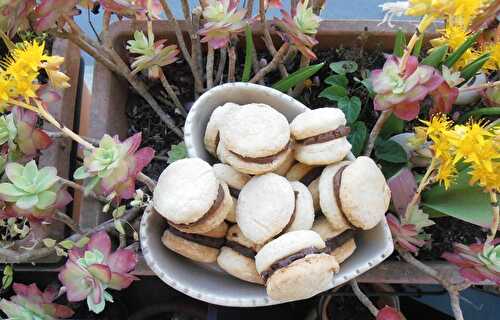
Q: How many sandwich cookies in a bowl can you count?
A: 12